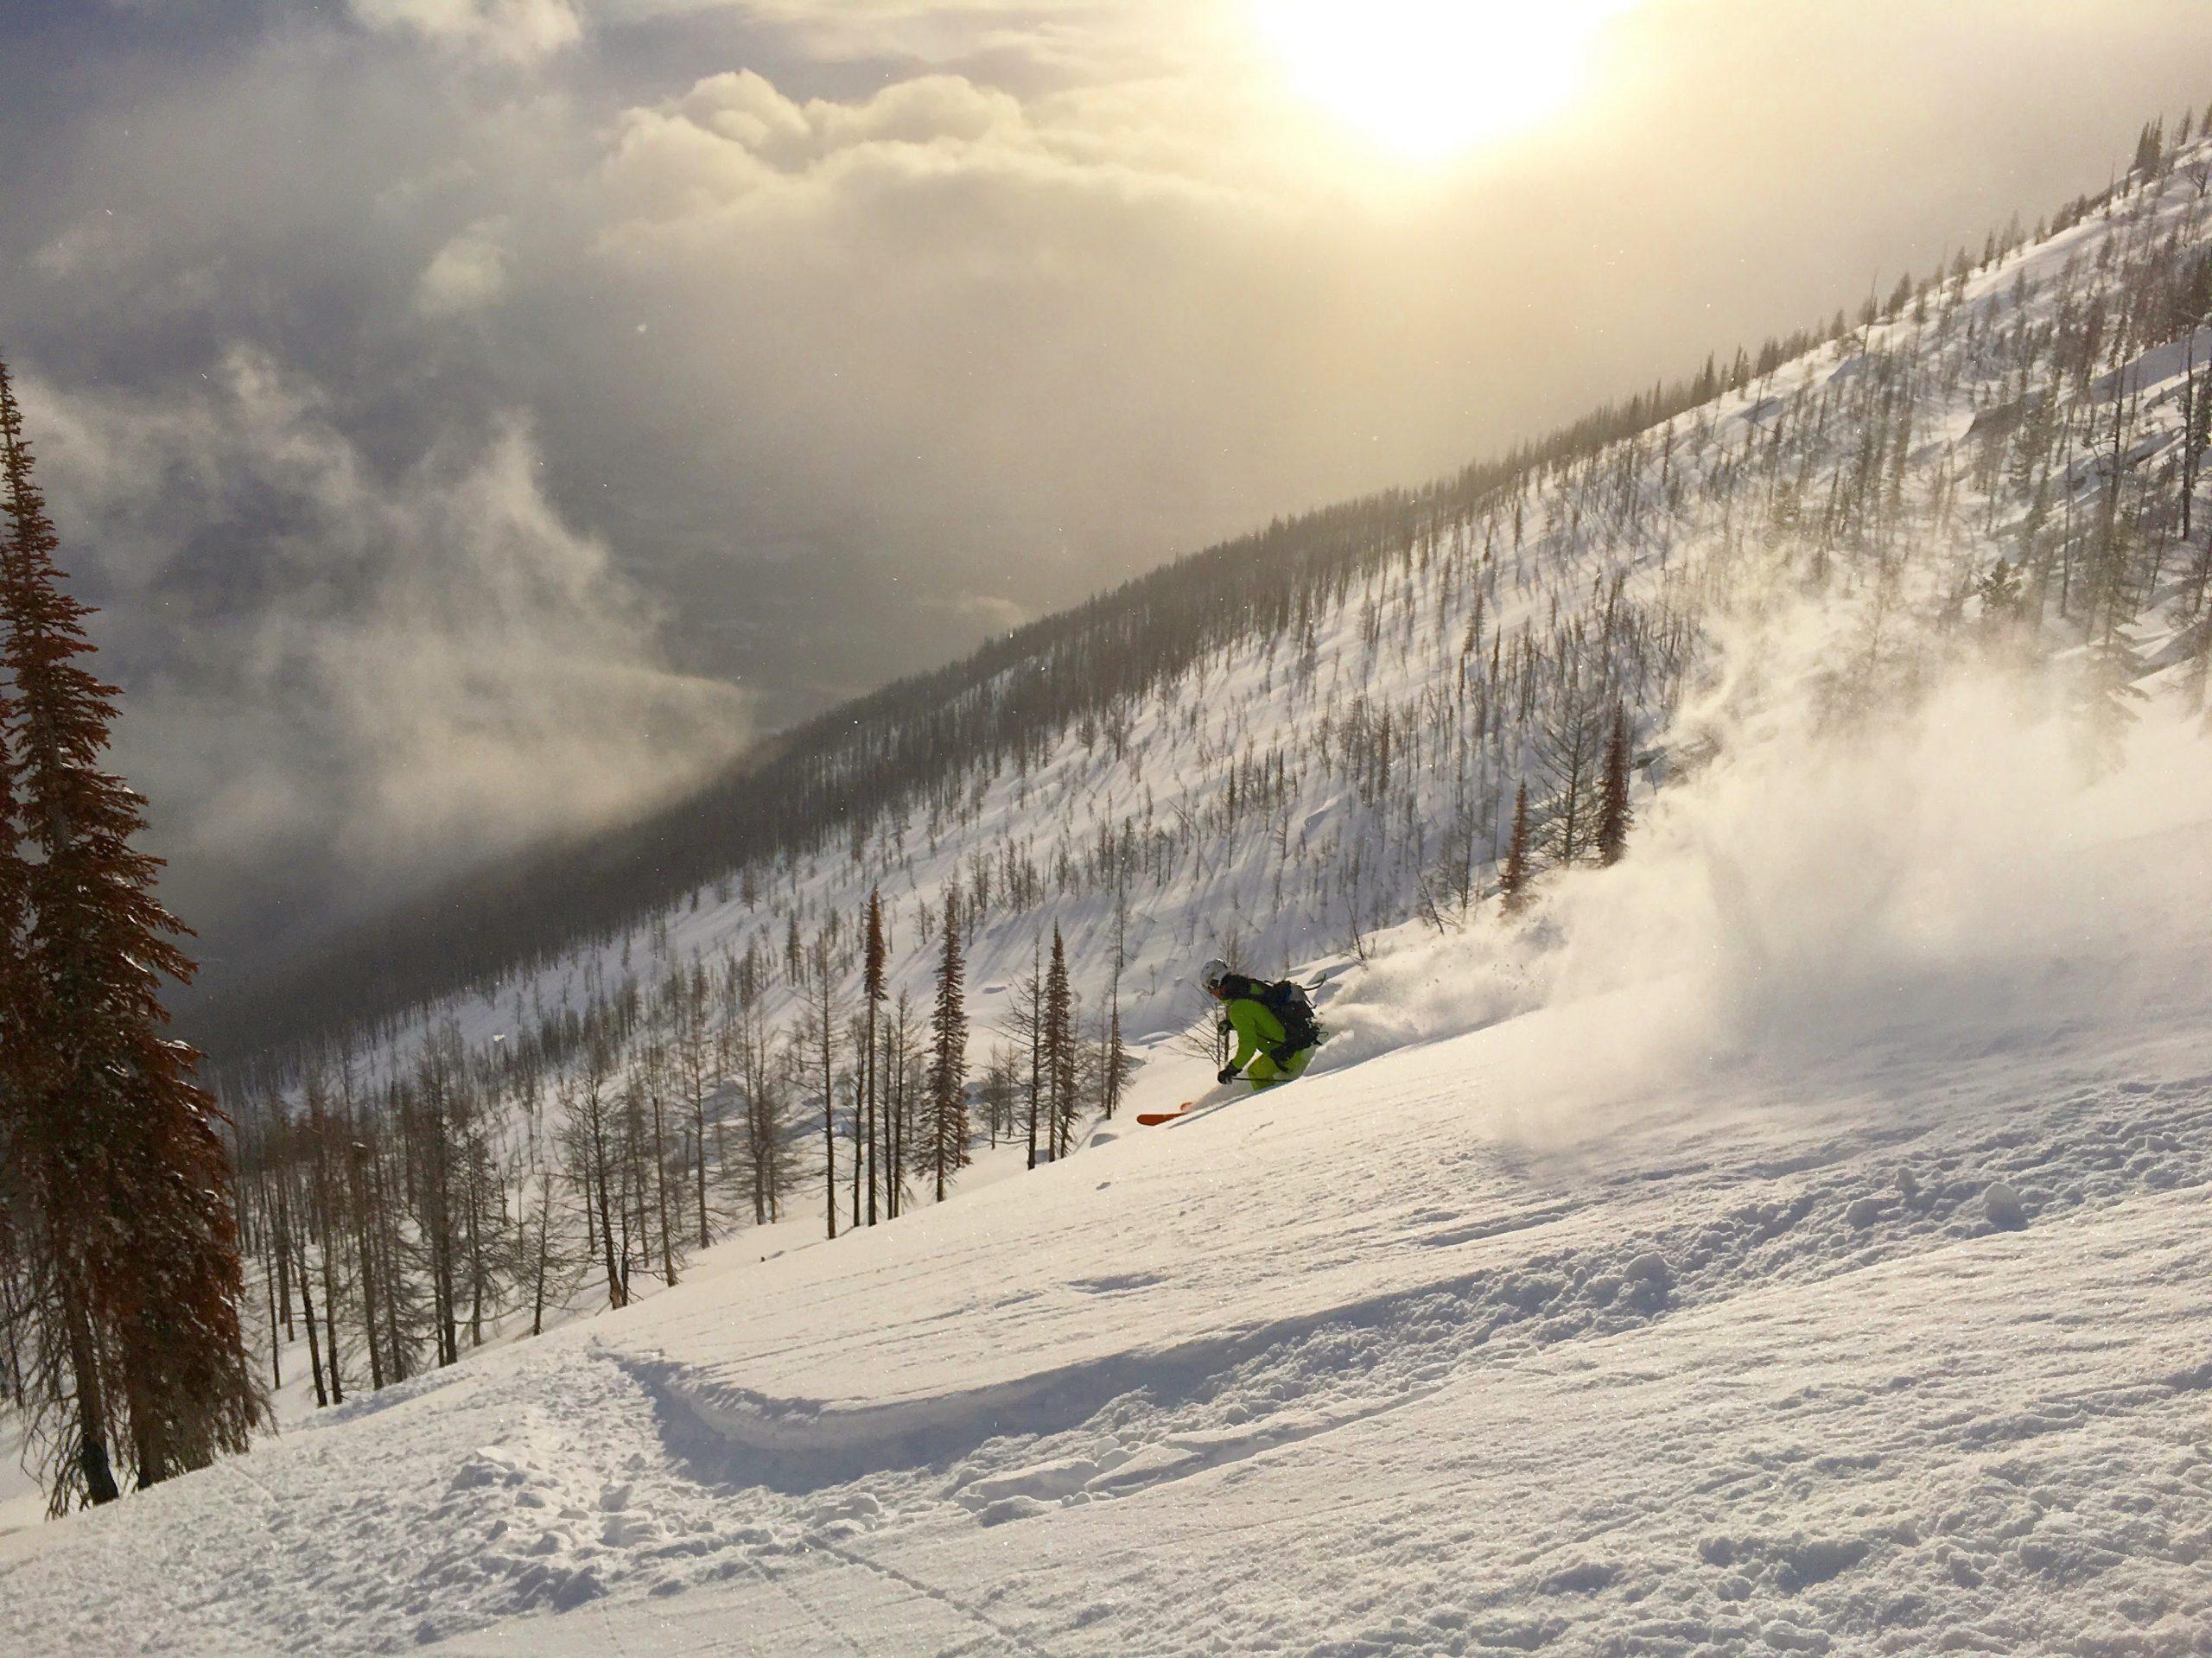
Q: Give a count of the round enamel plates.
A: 0